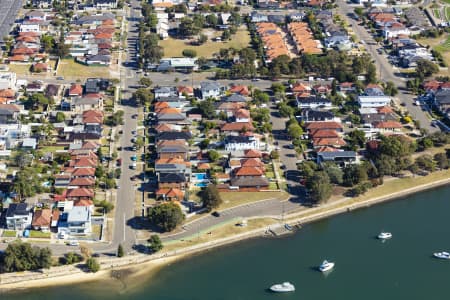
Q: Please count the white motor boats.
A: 4